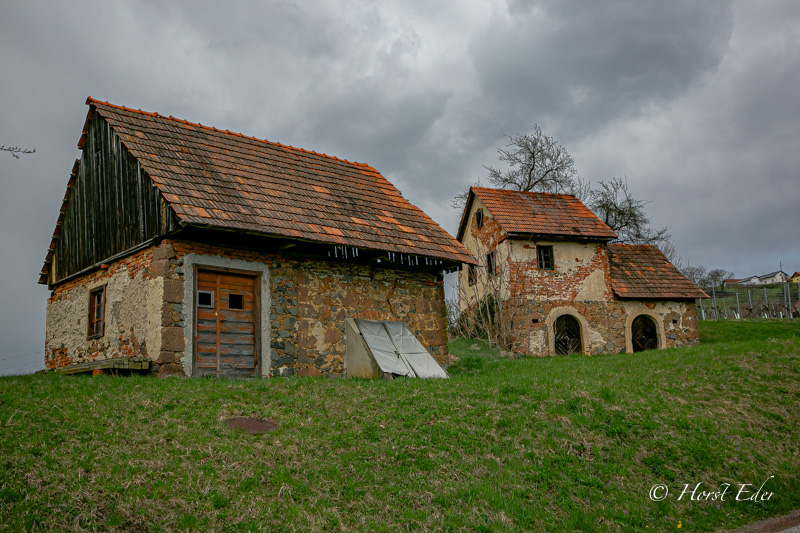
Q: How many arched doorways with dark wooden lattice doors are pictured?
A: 2